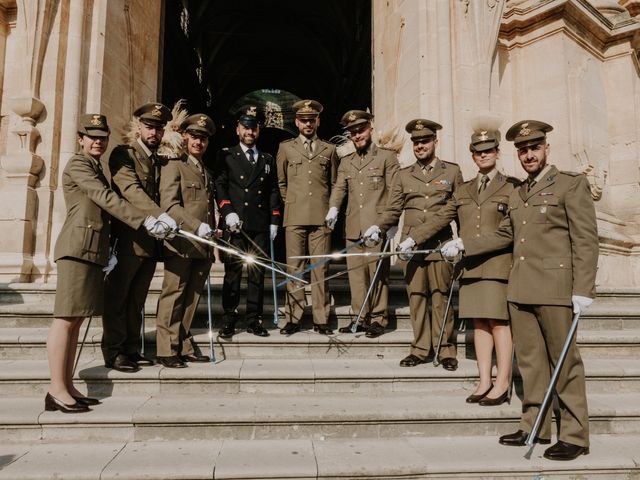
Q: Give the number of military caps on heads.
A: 9